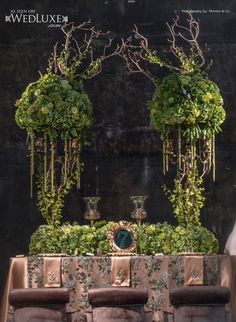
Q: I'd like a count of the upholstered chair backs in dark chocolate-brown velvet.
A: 3